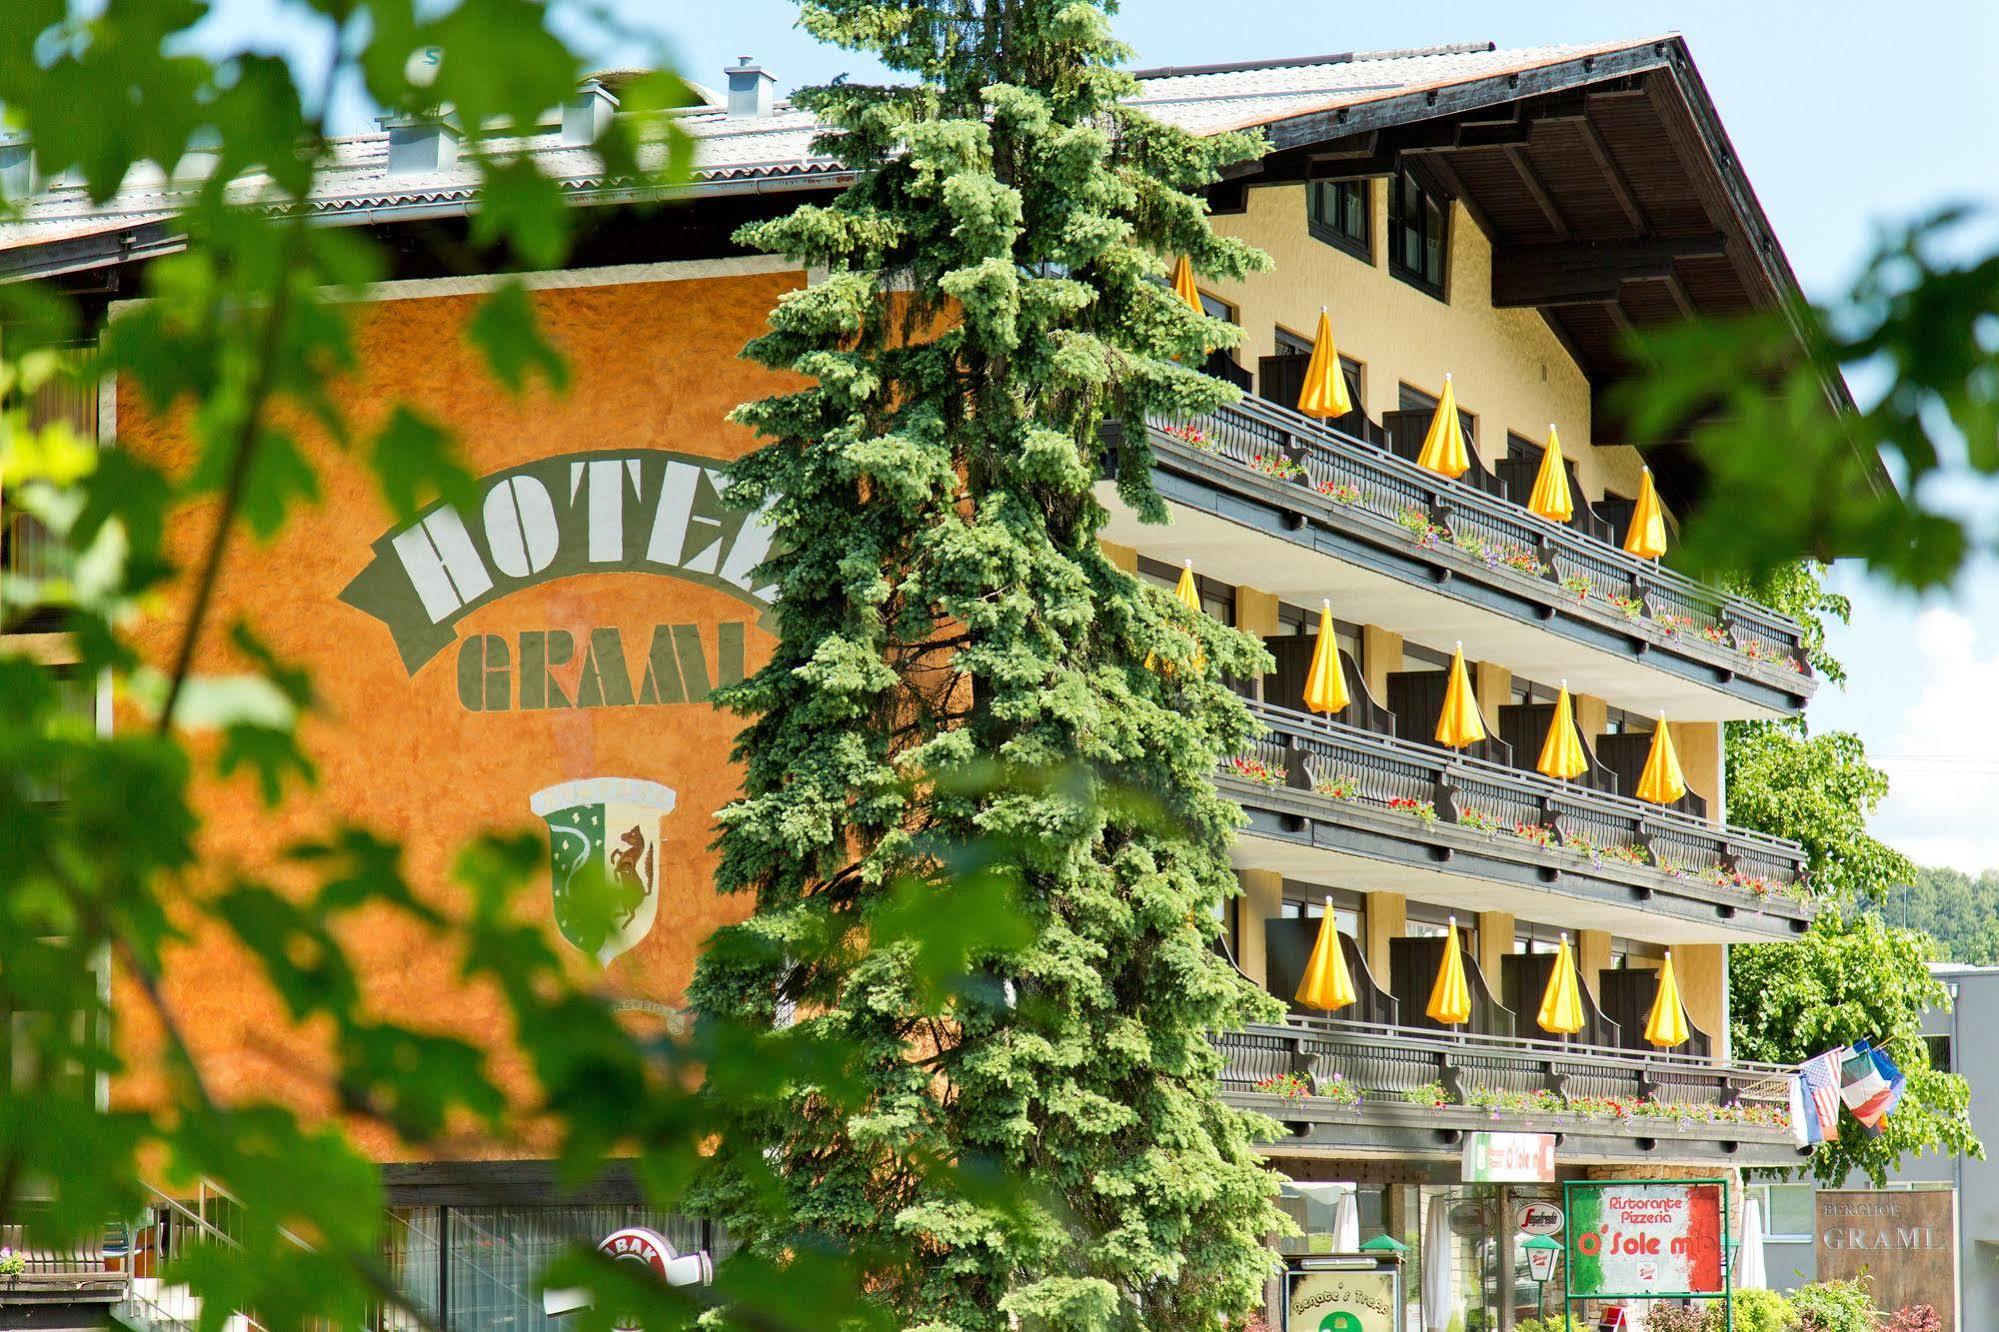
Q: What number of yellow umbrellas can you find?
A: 14